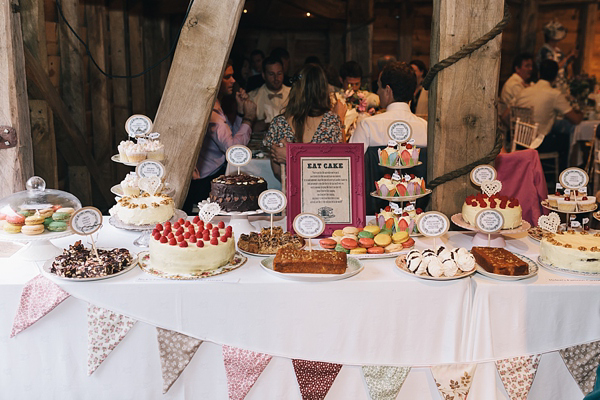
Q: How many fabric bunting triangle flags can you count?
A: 9